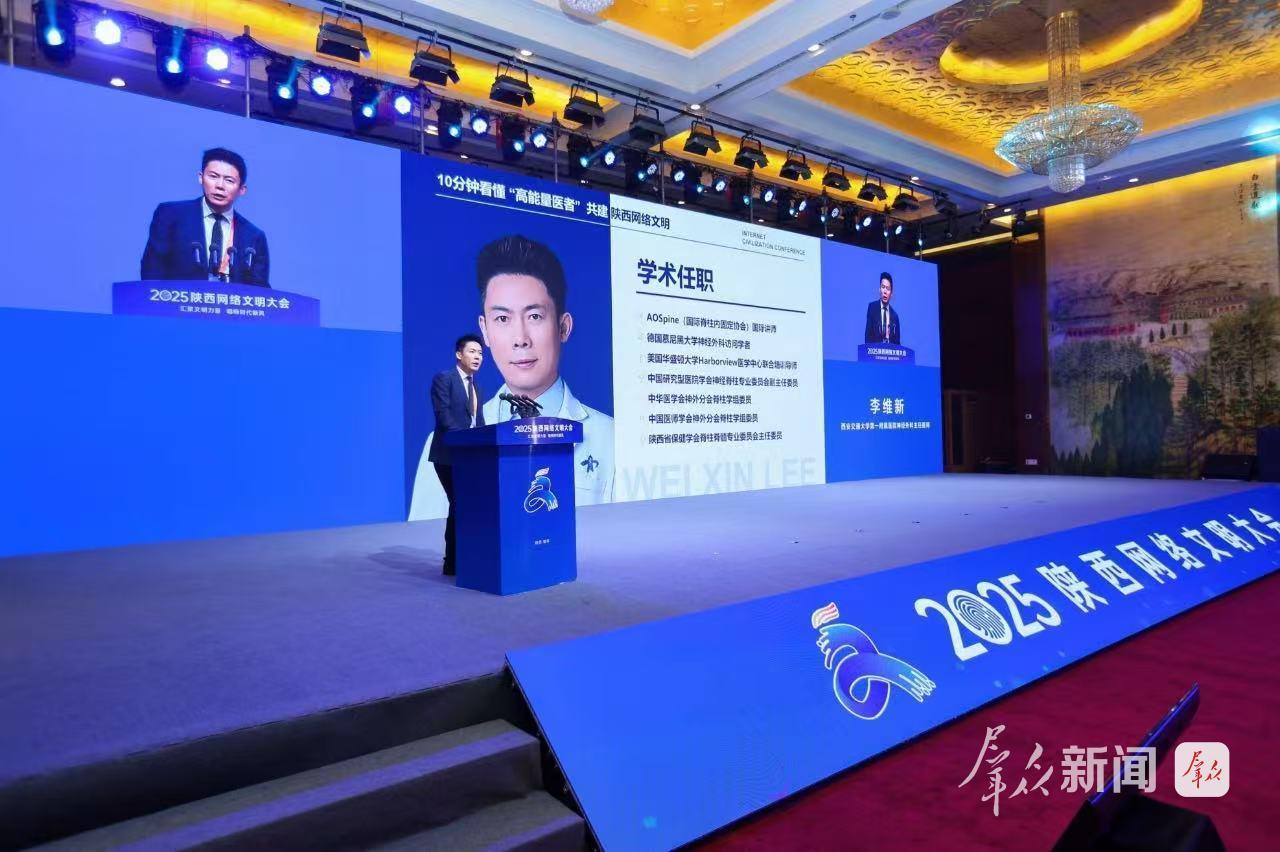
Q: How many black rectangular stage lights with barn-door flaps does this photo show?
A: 12